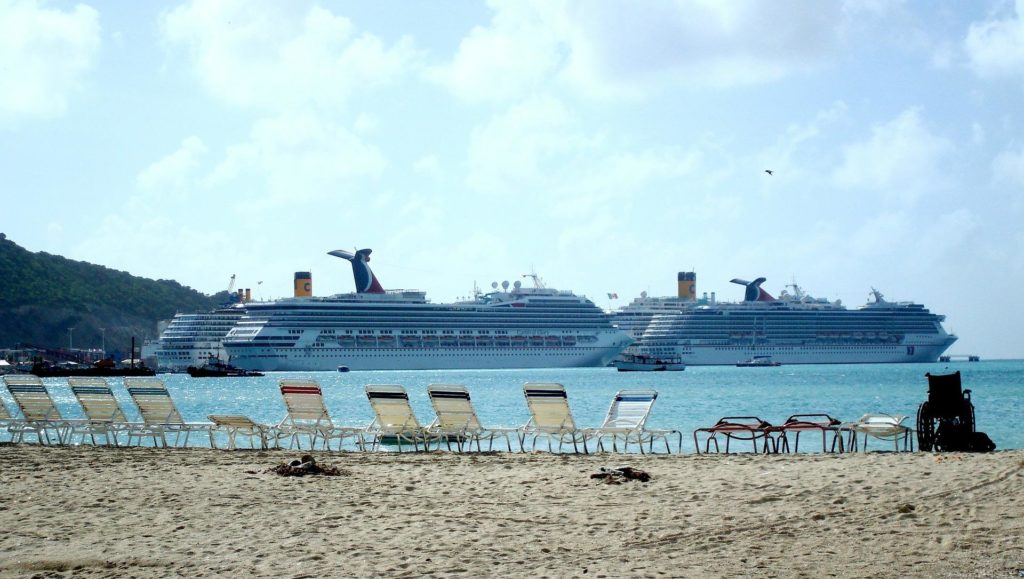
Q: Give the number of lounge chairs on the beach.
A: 13